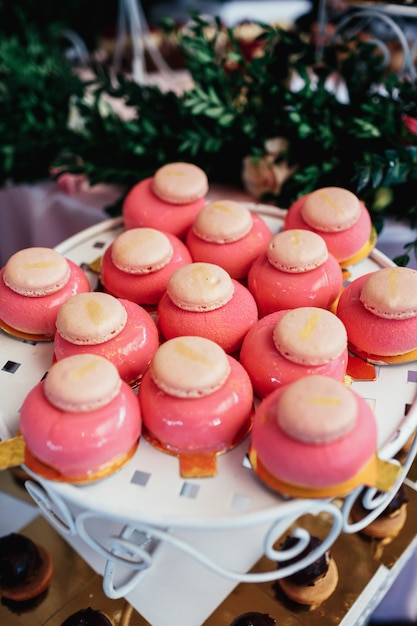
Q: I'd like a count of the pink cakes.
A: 13